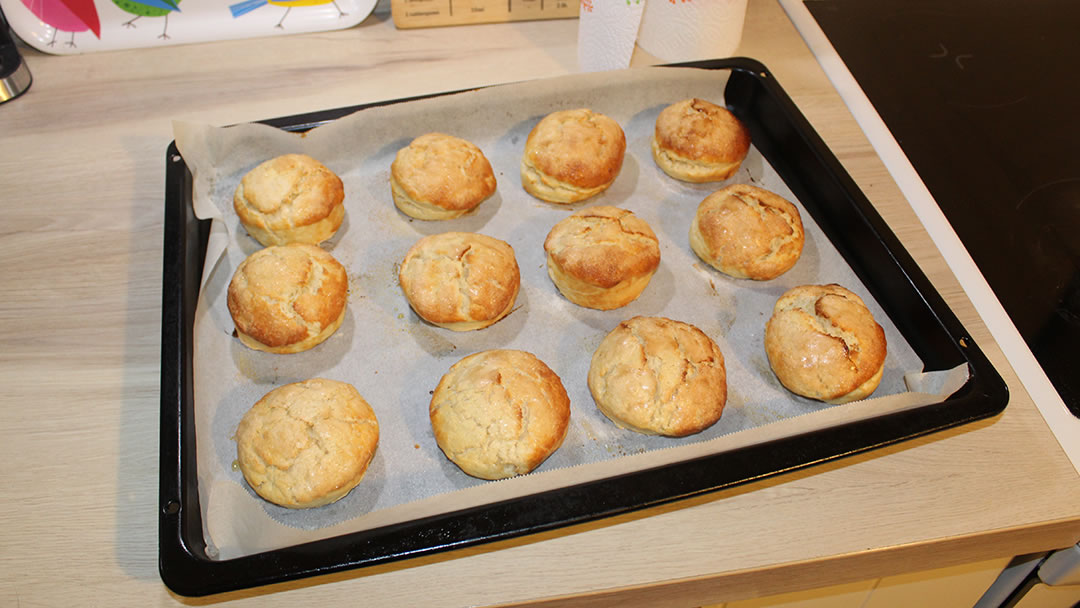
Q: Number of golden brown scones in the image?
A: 12